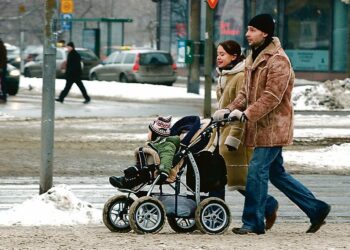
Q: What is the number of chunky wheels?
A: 4